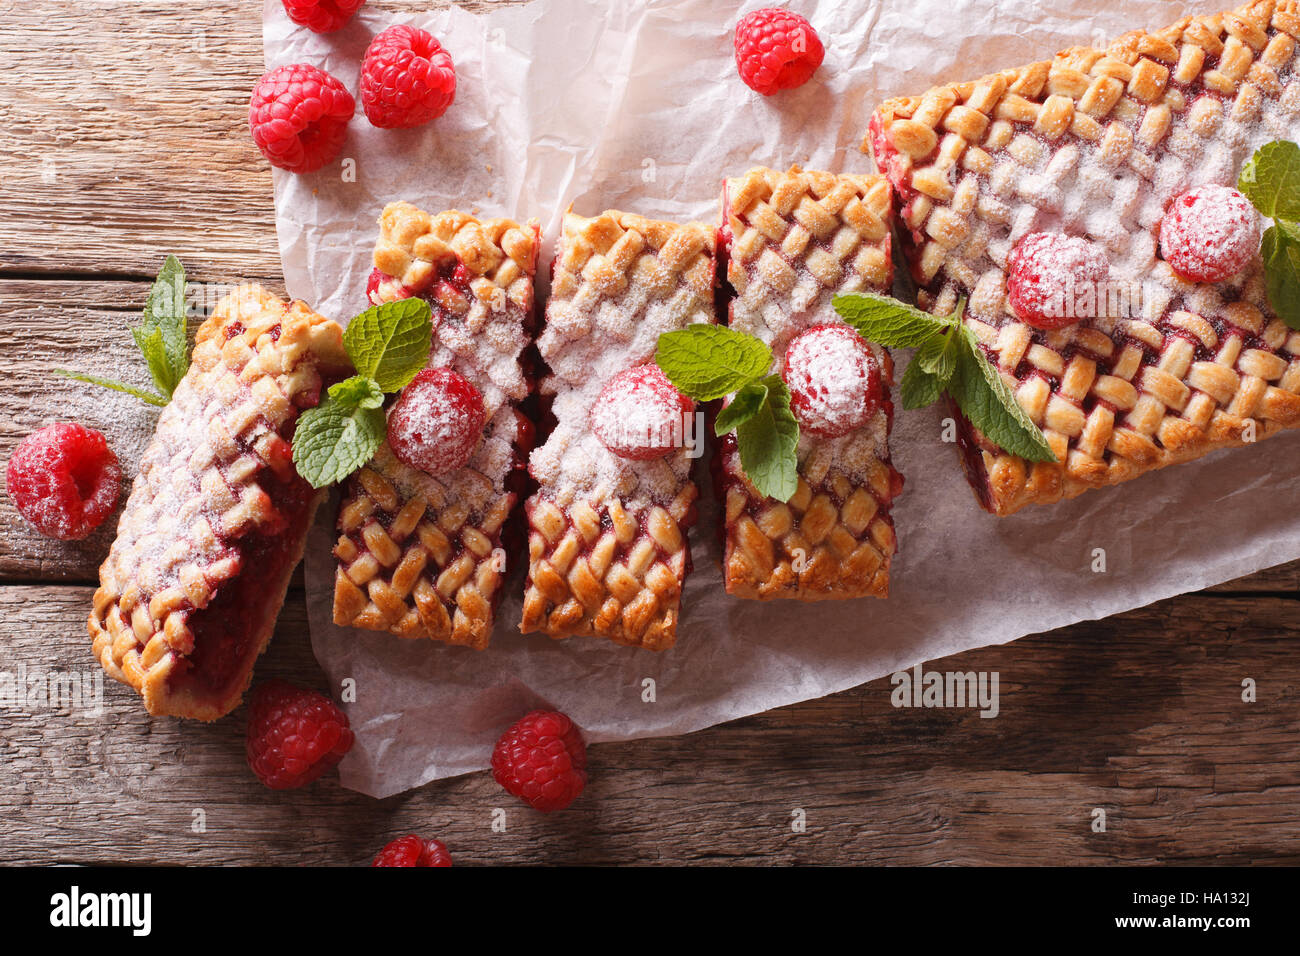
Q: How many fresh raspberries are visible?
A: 13